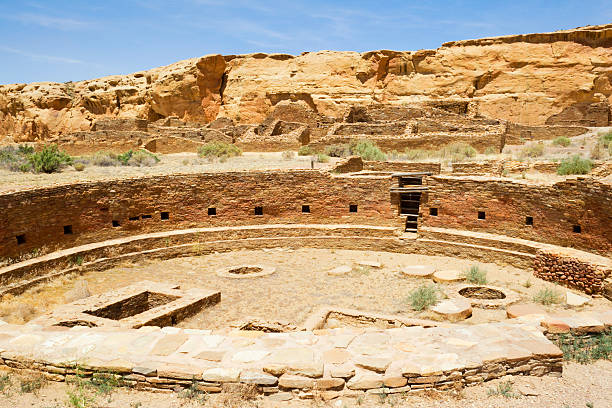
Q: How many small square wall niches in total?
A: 12